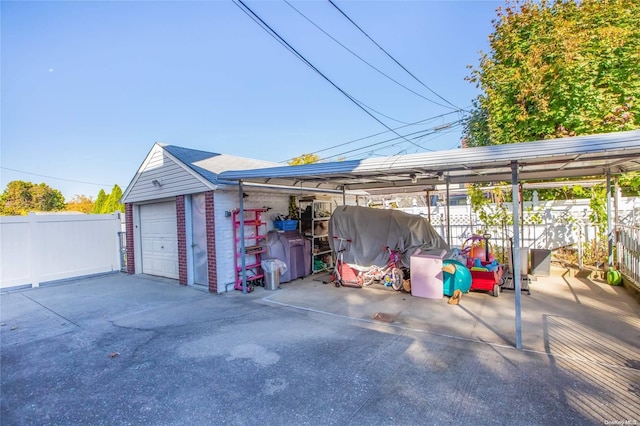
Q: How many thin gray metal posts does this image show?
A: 5